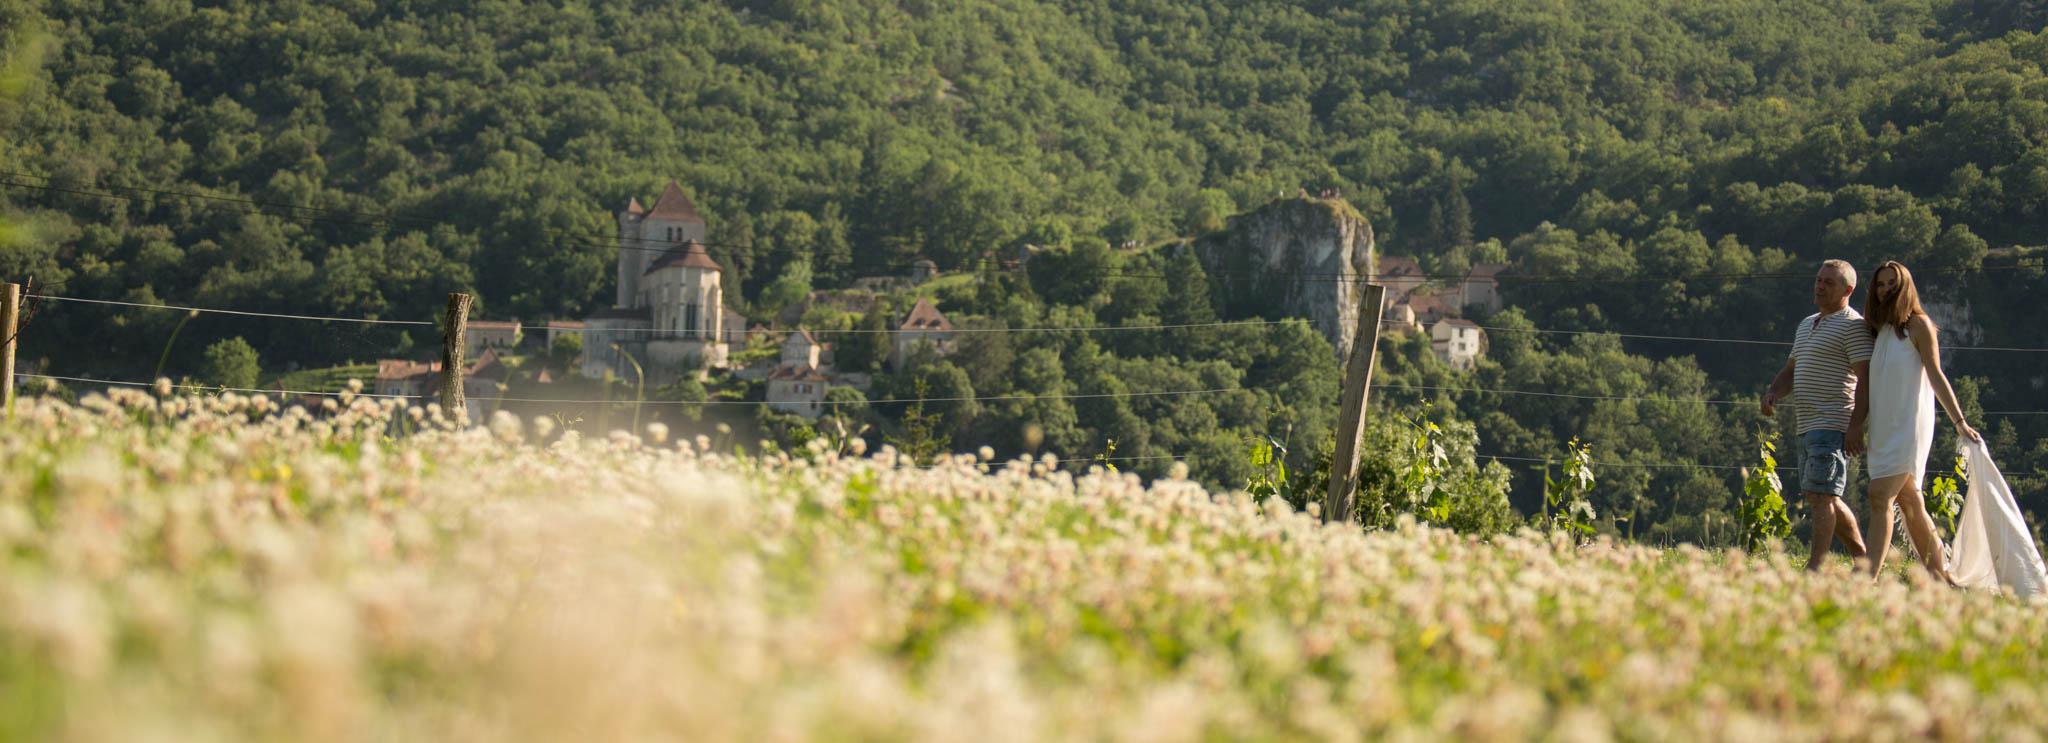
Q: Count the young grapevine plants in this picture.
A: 5